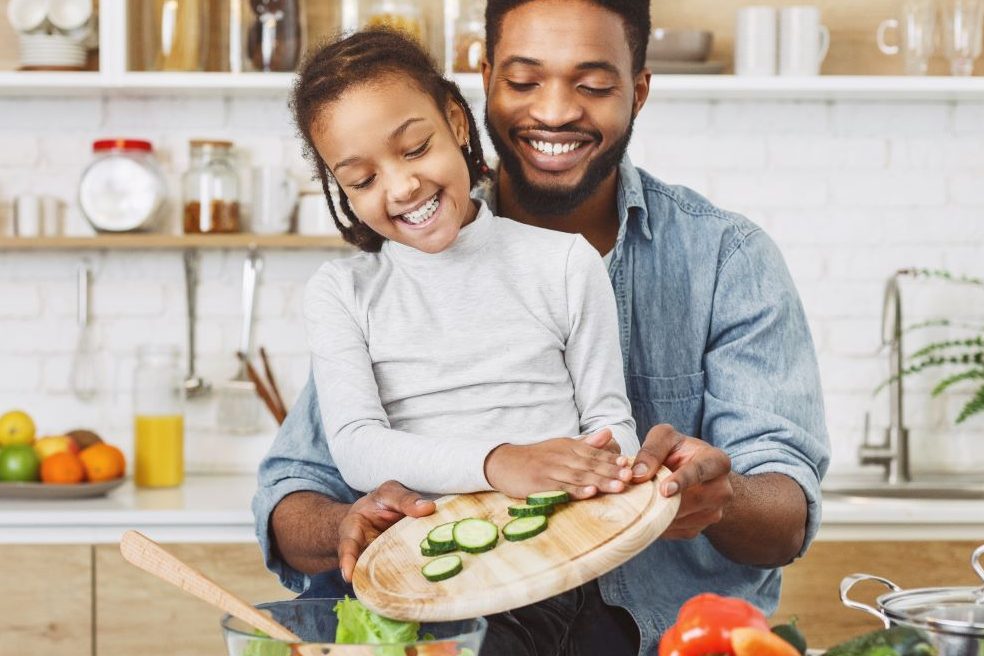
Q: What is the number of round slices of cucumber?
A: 7